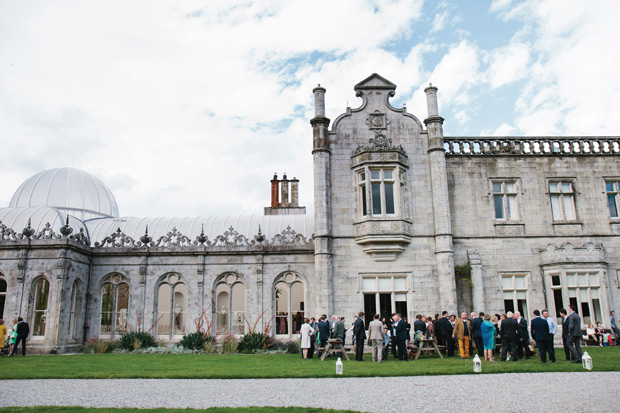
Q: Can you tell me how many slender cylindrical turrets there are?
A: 2